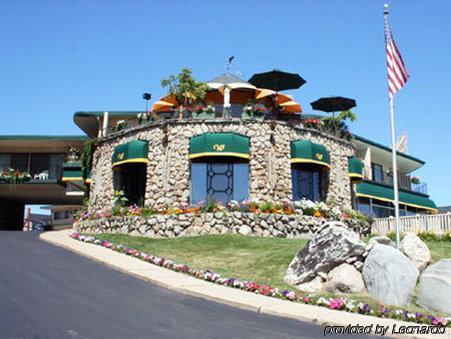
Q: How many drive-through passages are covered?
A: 1